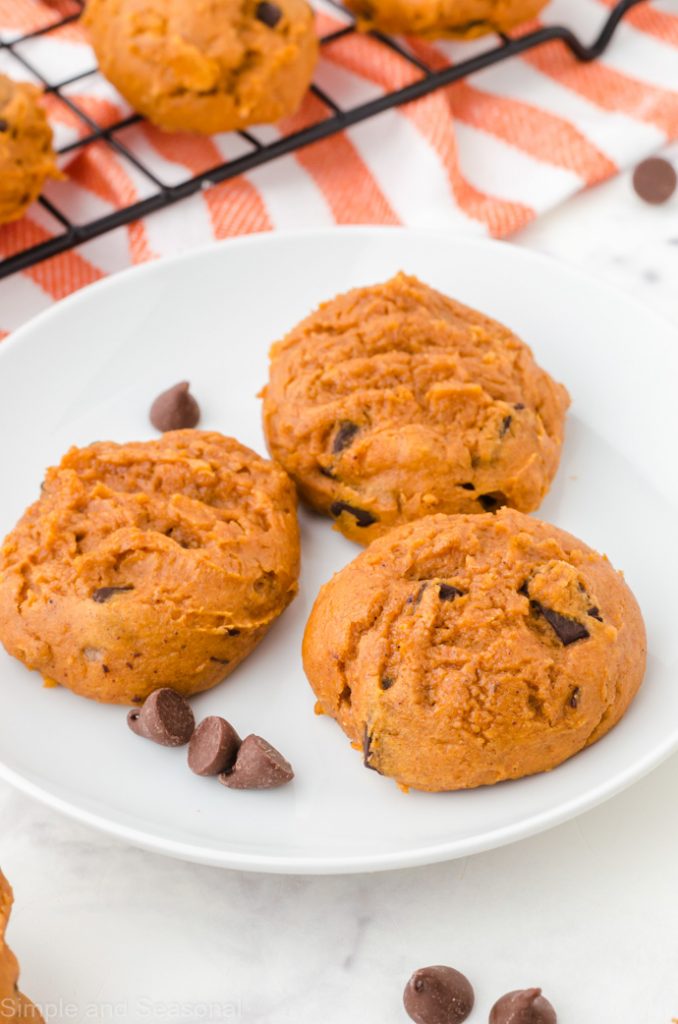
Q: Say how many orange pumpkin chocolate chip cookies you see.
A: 7